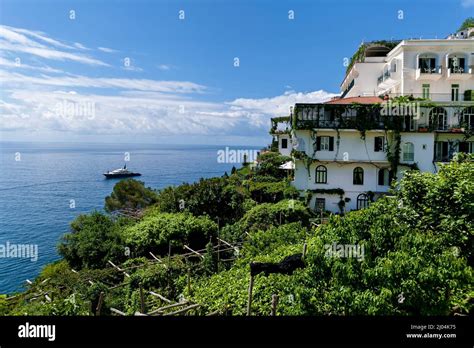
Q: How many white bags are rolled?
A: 0